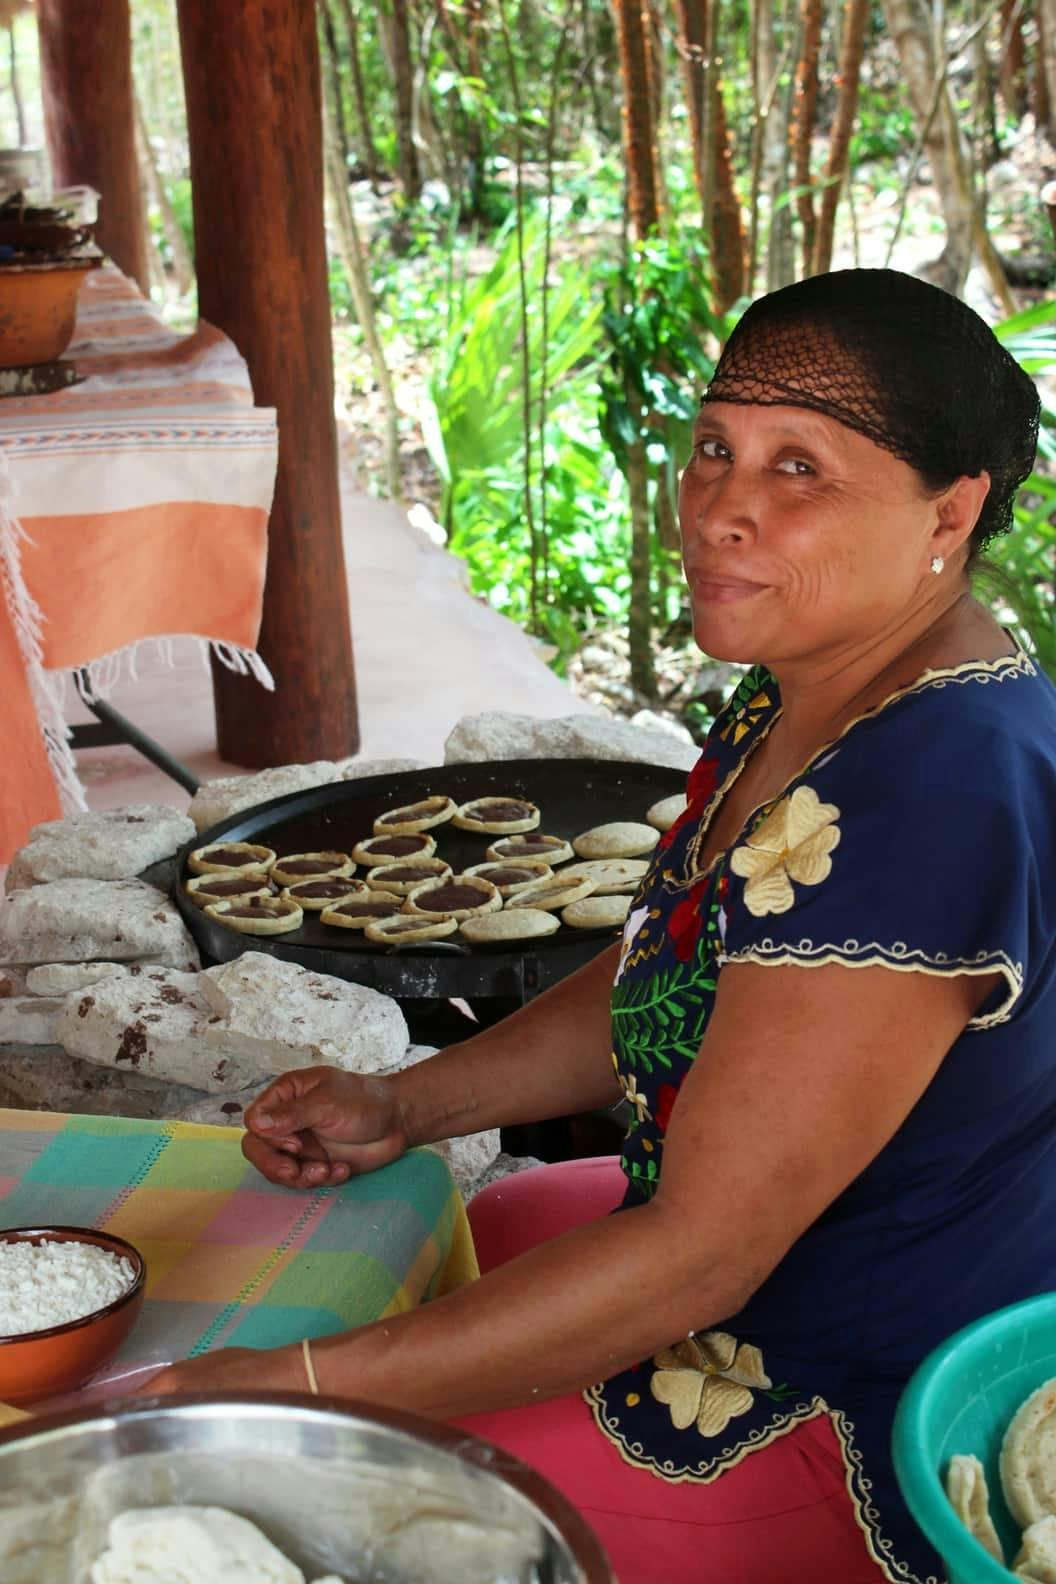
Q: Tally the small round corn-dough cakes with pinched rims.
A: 15